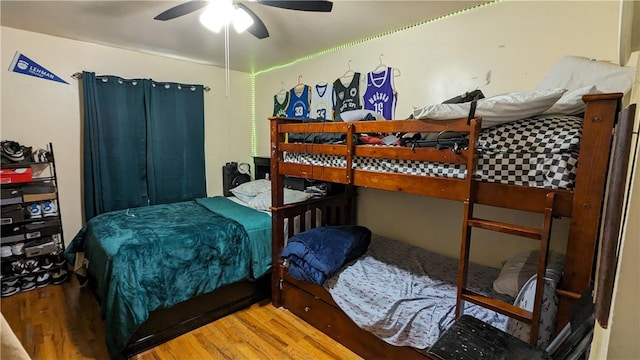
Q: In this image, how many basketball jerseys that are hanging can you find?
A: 5